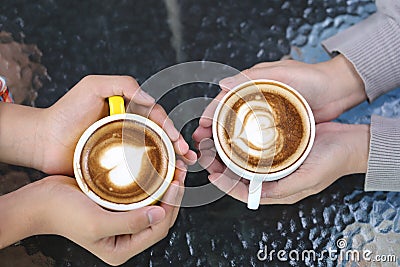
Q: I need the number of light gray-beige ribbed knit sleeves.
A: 2